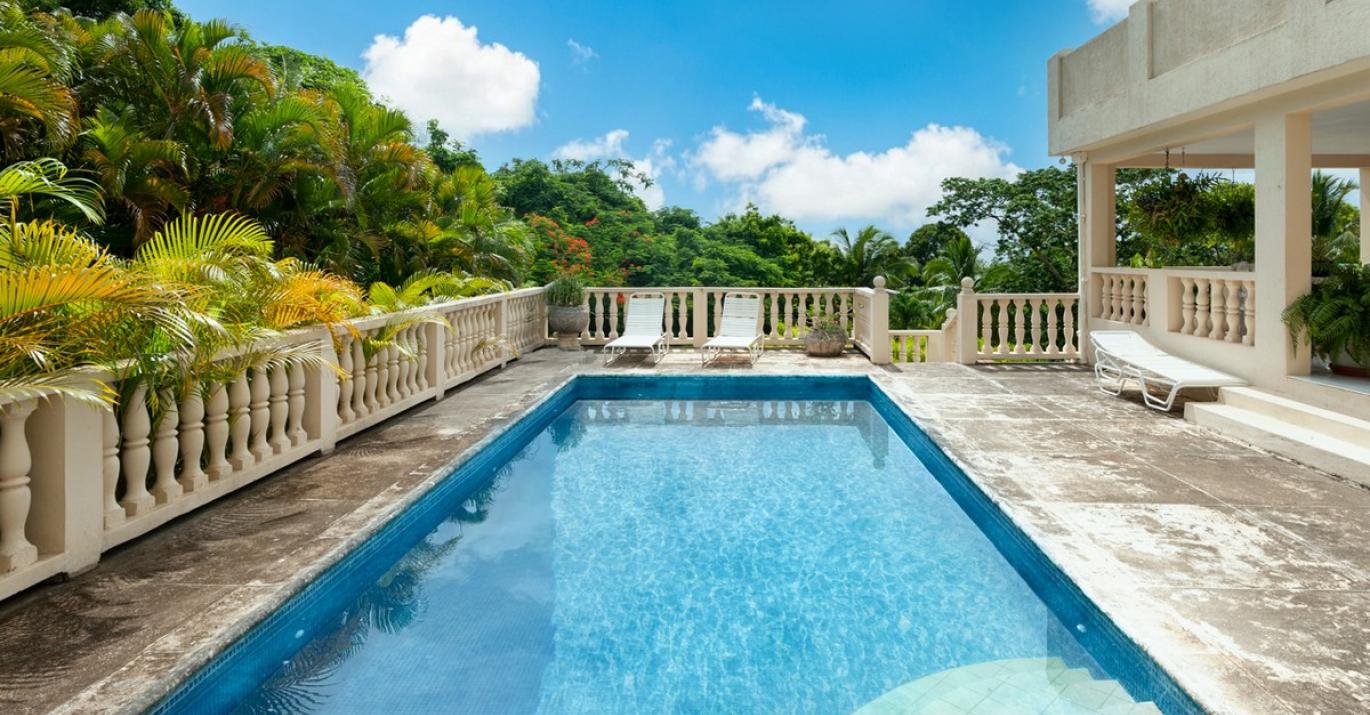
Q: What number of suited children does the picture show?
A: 0